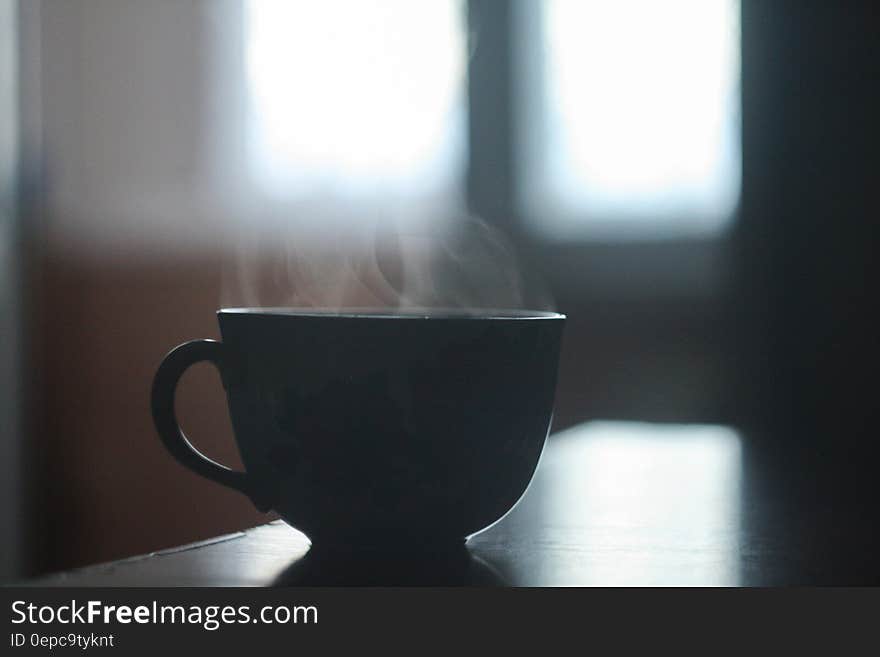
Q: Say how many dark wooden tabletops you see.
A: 1